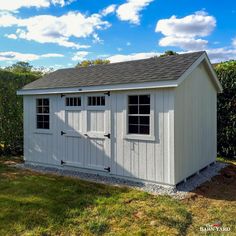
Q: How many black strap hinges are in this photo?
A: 6